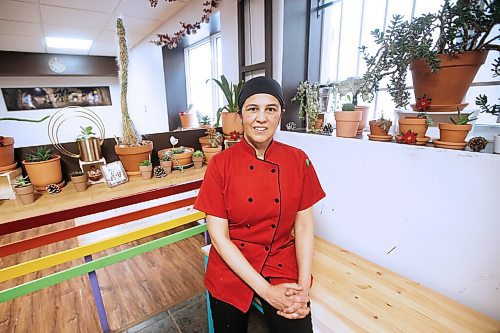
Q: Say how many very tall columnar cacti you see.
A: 1